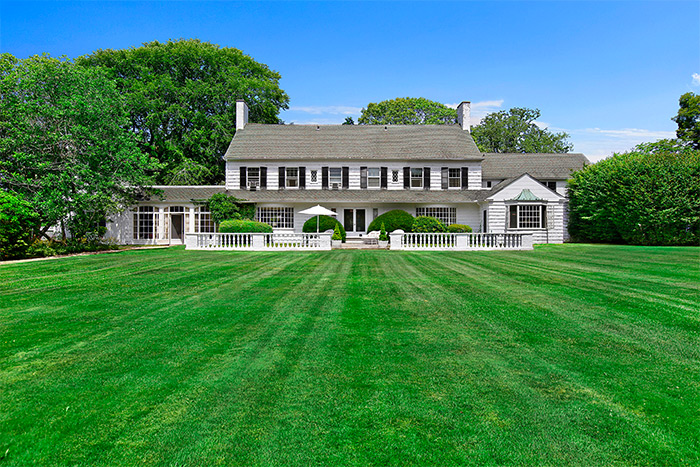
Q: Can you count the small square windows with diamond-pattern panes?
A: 2